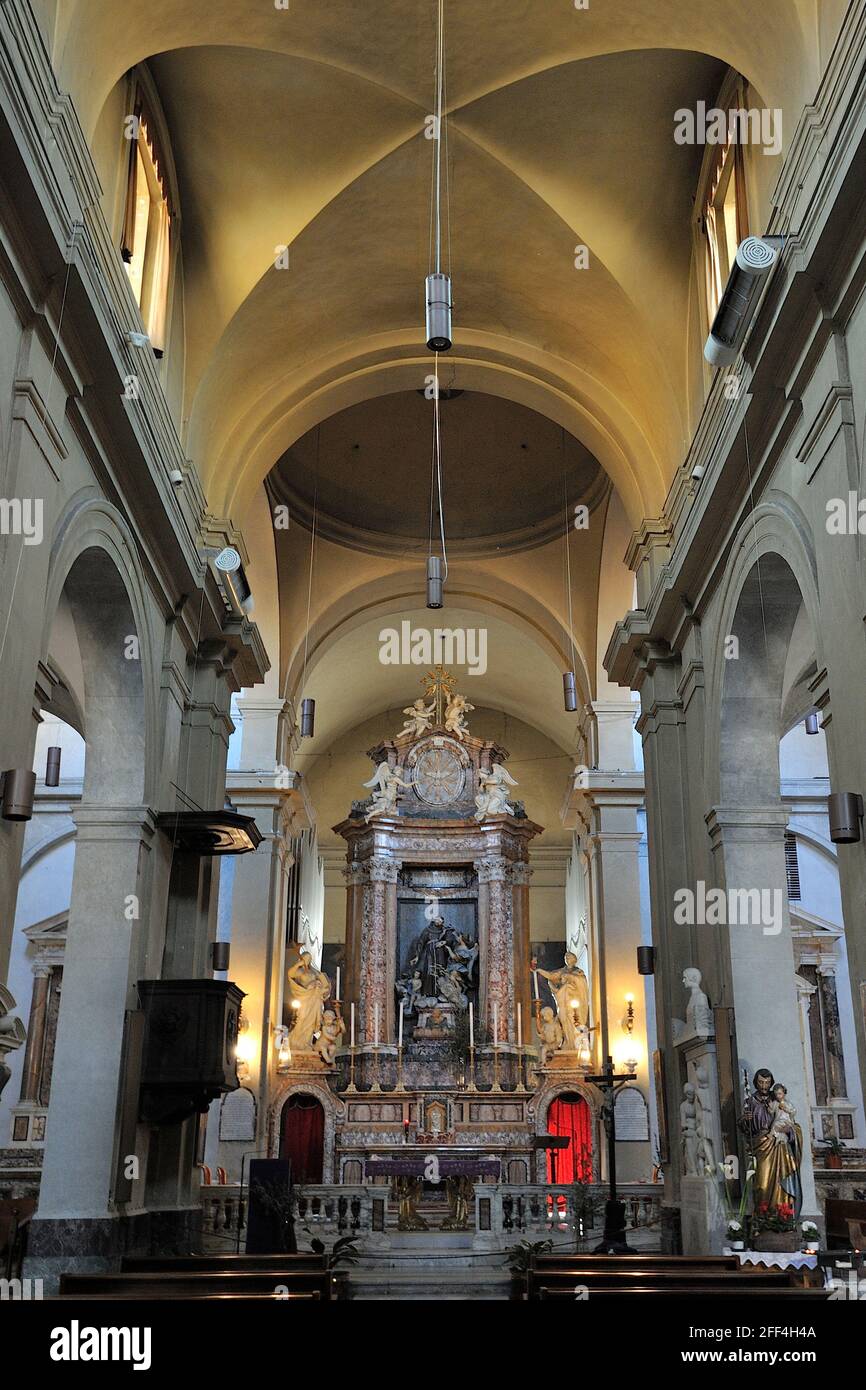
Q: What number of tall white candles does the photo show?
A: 8